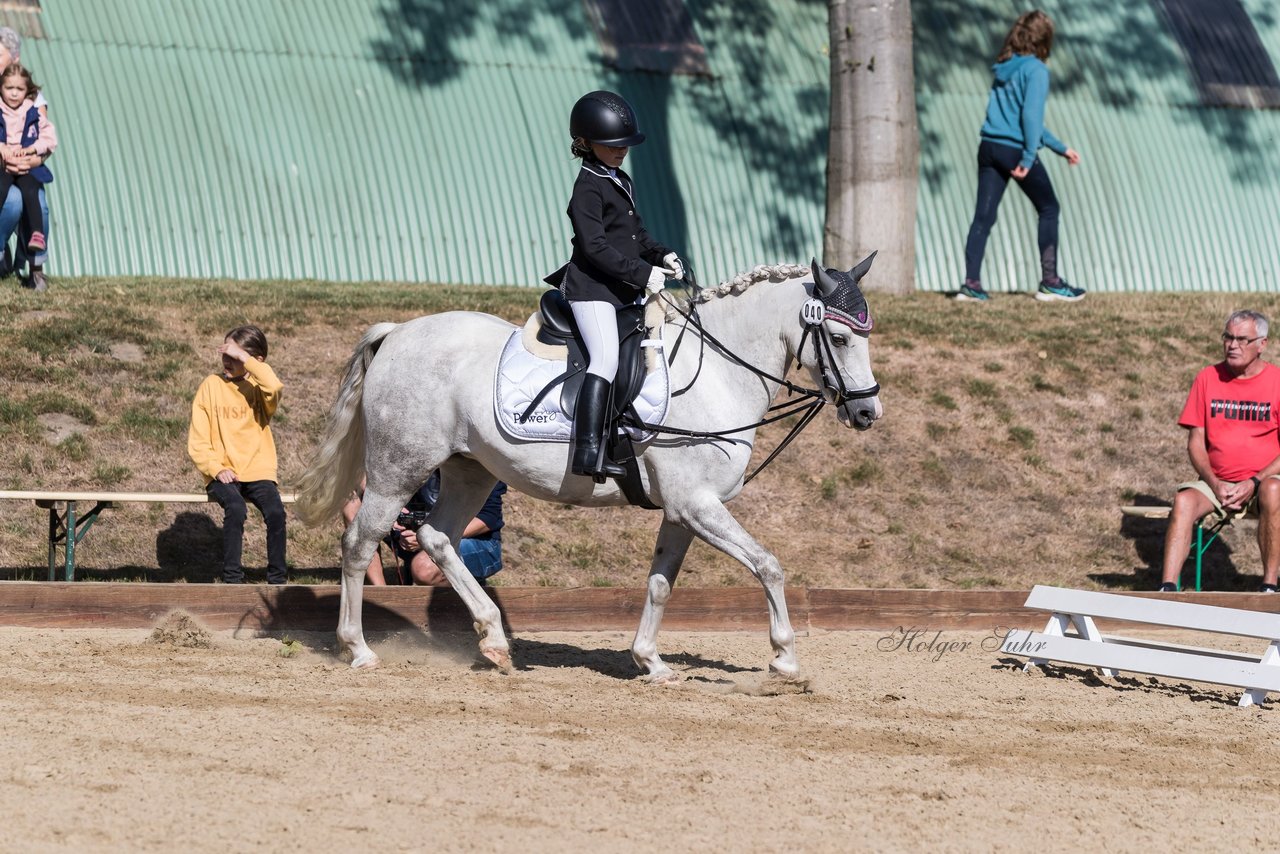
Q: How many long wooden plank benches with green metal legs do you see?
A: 2